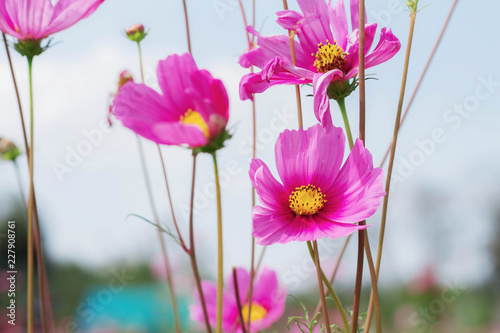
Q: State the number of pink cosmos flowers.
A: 5